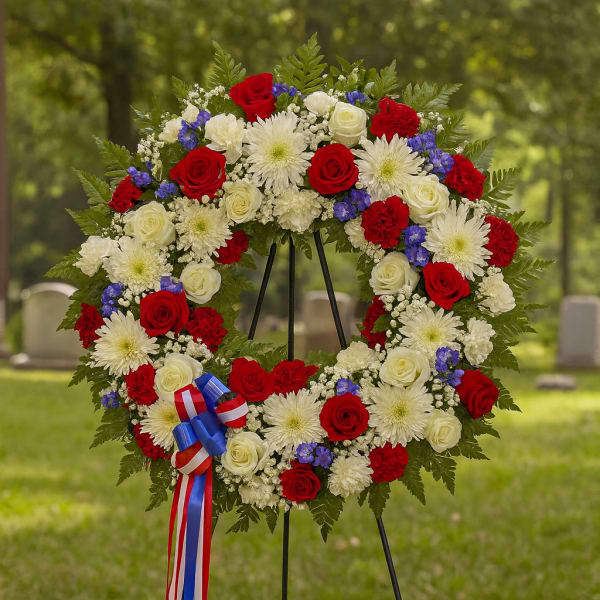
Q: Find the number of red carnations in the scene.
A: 13